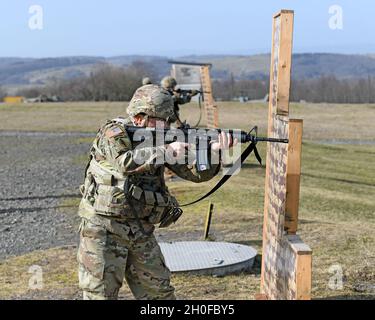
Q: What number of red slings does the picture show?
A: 0